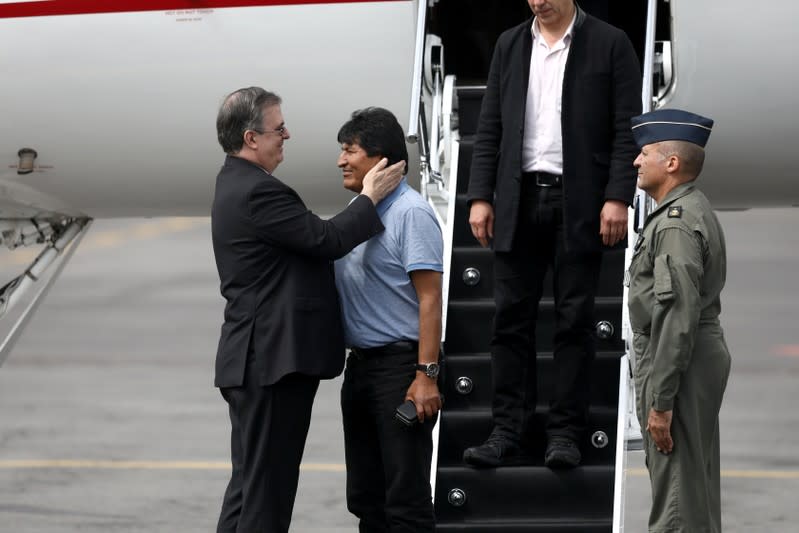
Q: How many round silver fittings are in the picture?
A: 5